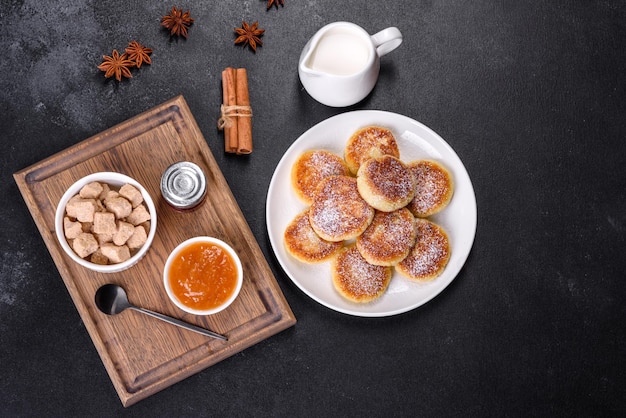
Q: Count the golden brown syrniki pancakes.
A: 9